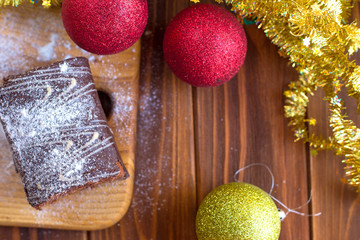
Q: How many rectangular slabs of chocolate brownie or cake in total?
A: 1